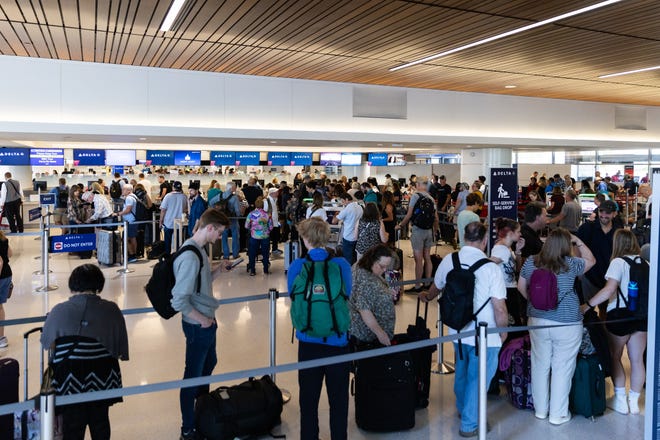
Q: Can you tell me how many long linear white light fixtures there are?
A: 3